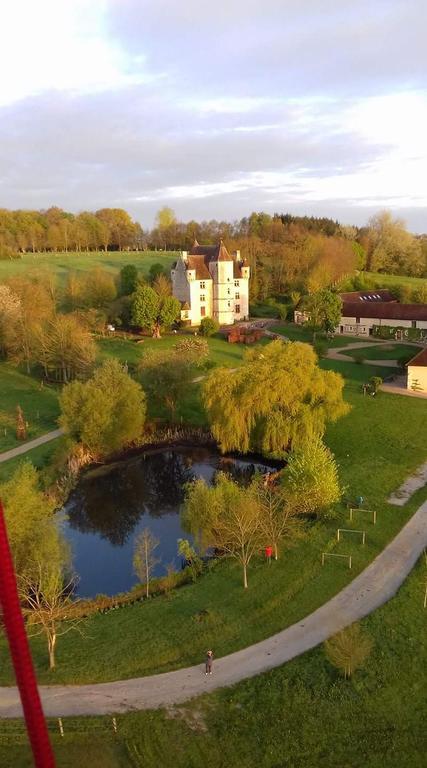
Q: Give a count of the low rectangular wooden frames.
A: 3